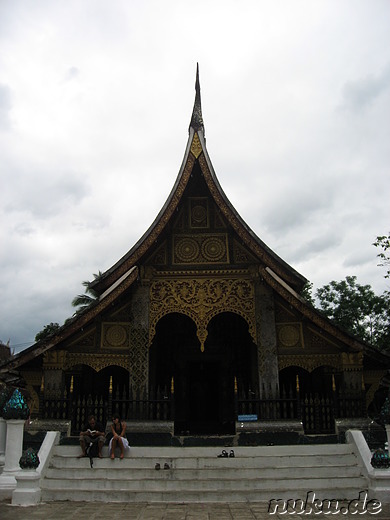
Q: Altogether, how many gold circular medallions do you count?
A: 5